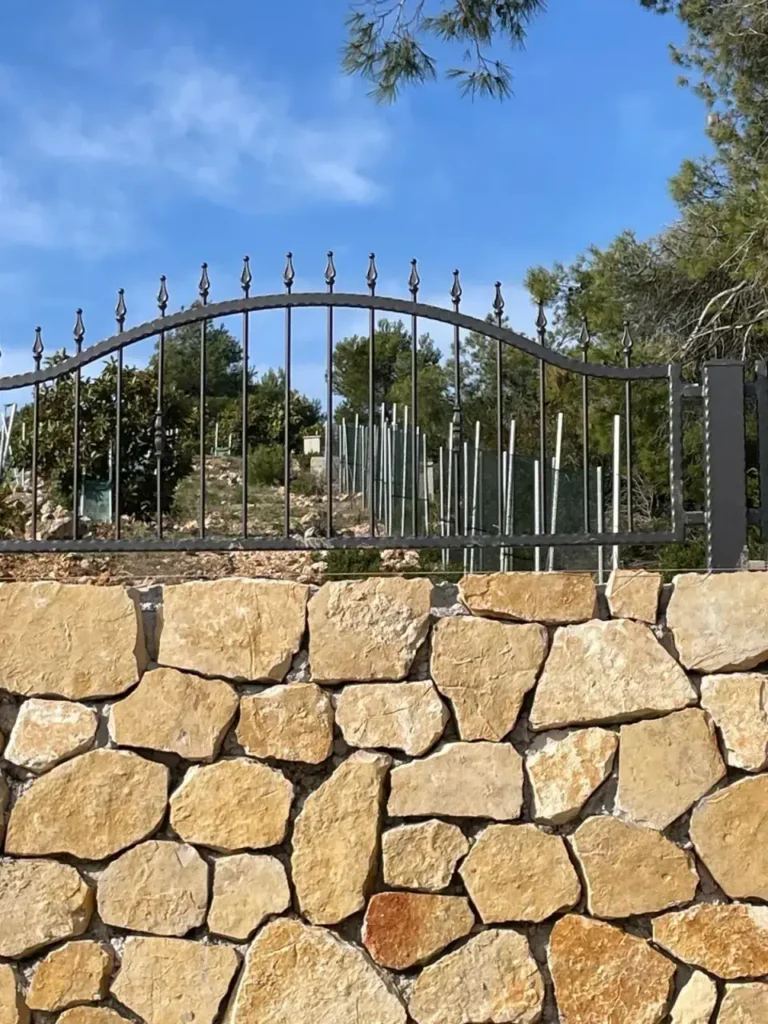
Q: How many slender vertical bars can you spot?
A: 15